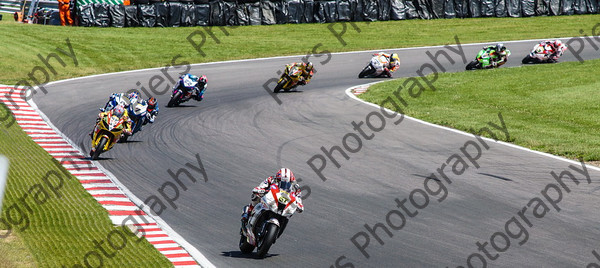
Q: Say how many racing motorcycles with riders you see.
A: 9